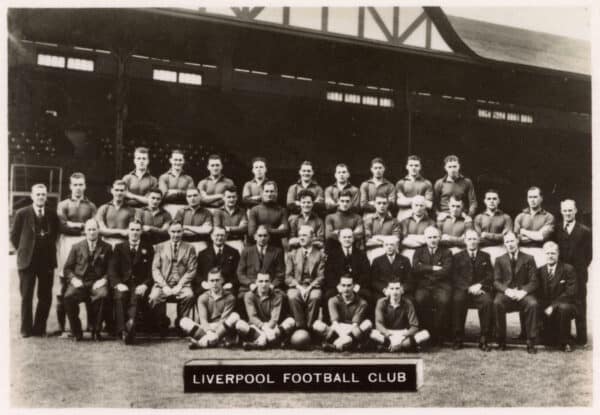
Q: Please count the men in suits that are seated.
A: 12